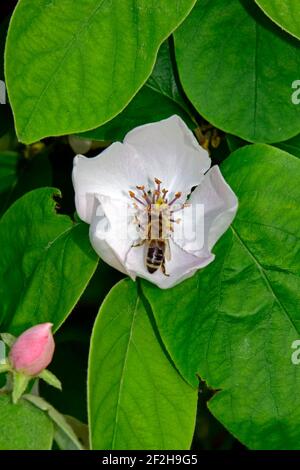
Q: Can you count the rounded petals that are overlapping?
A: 5